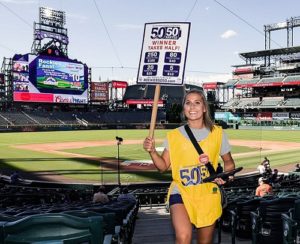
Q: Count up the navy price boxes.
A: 4